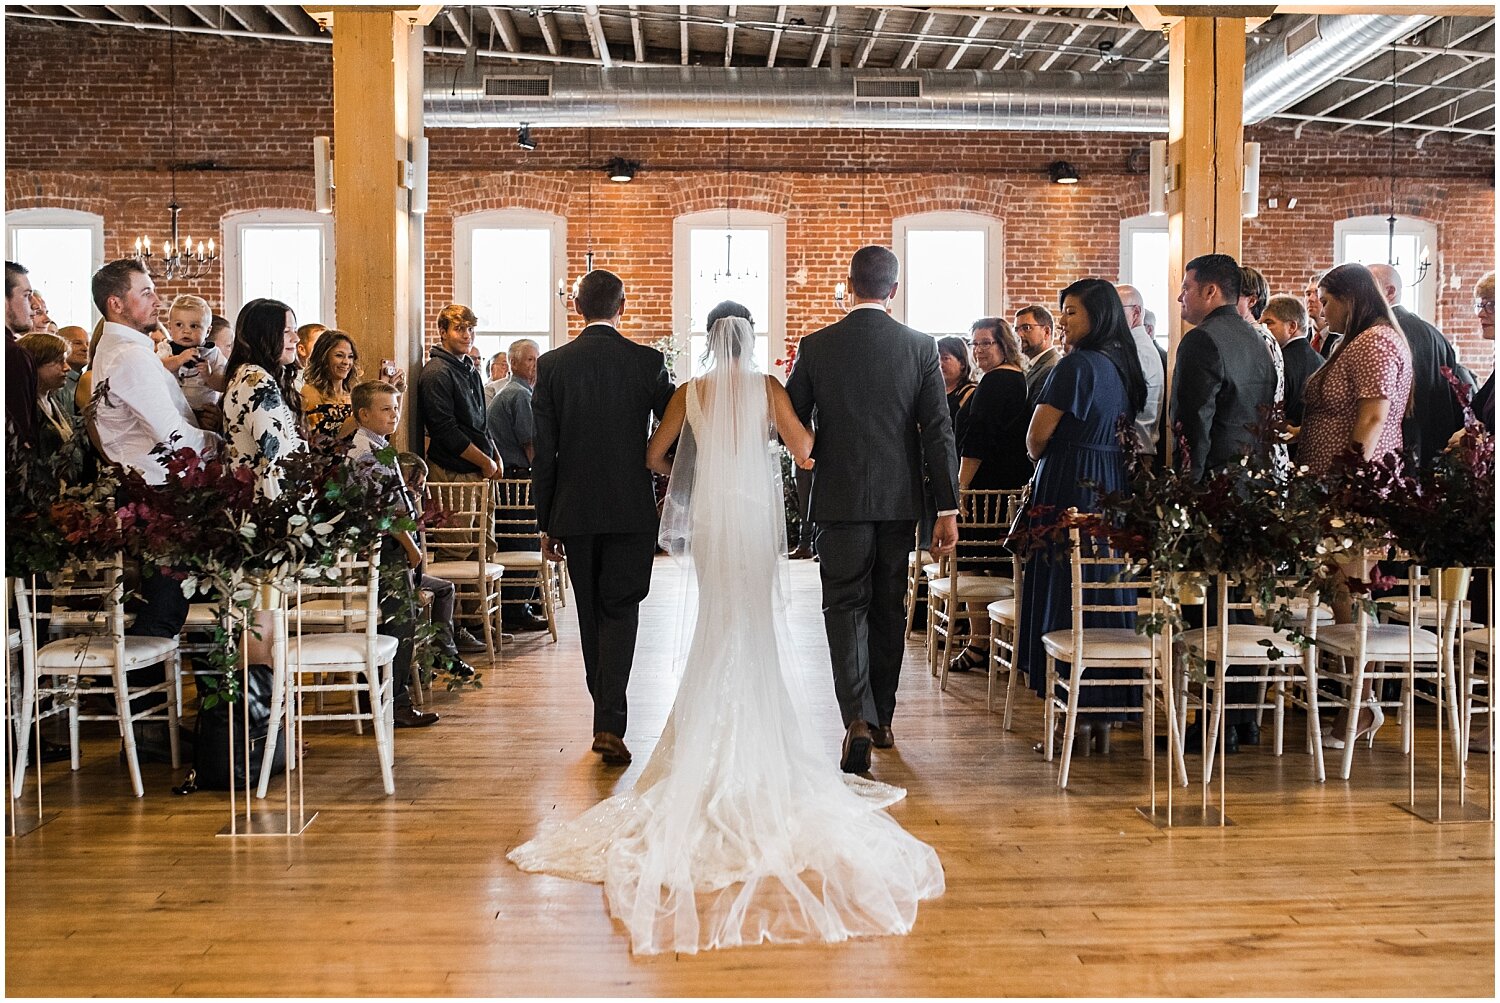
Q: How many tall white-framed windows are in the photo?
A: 7